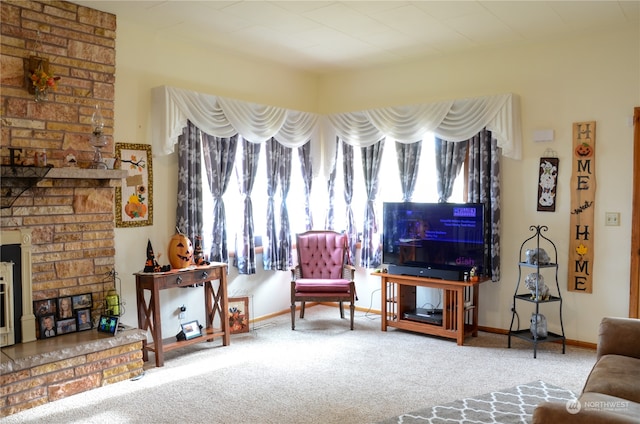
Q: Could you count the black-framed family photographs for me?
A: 6